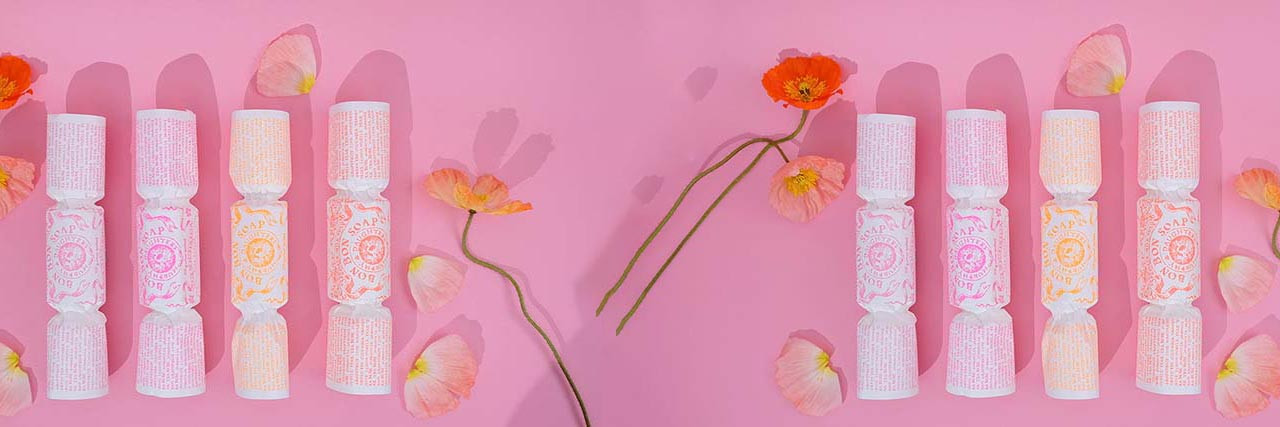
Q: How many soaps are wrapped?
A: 8